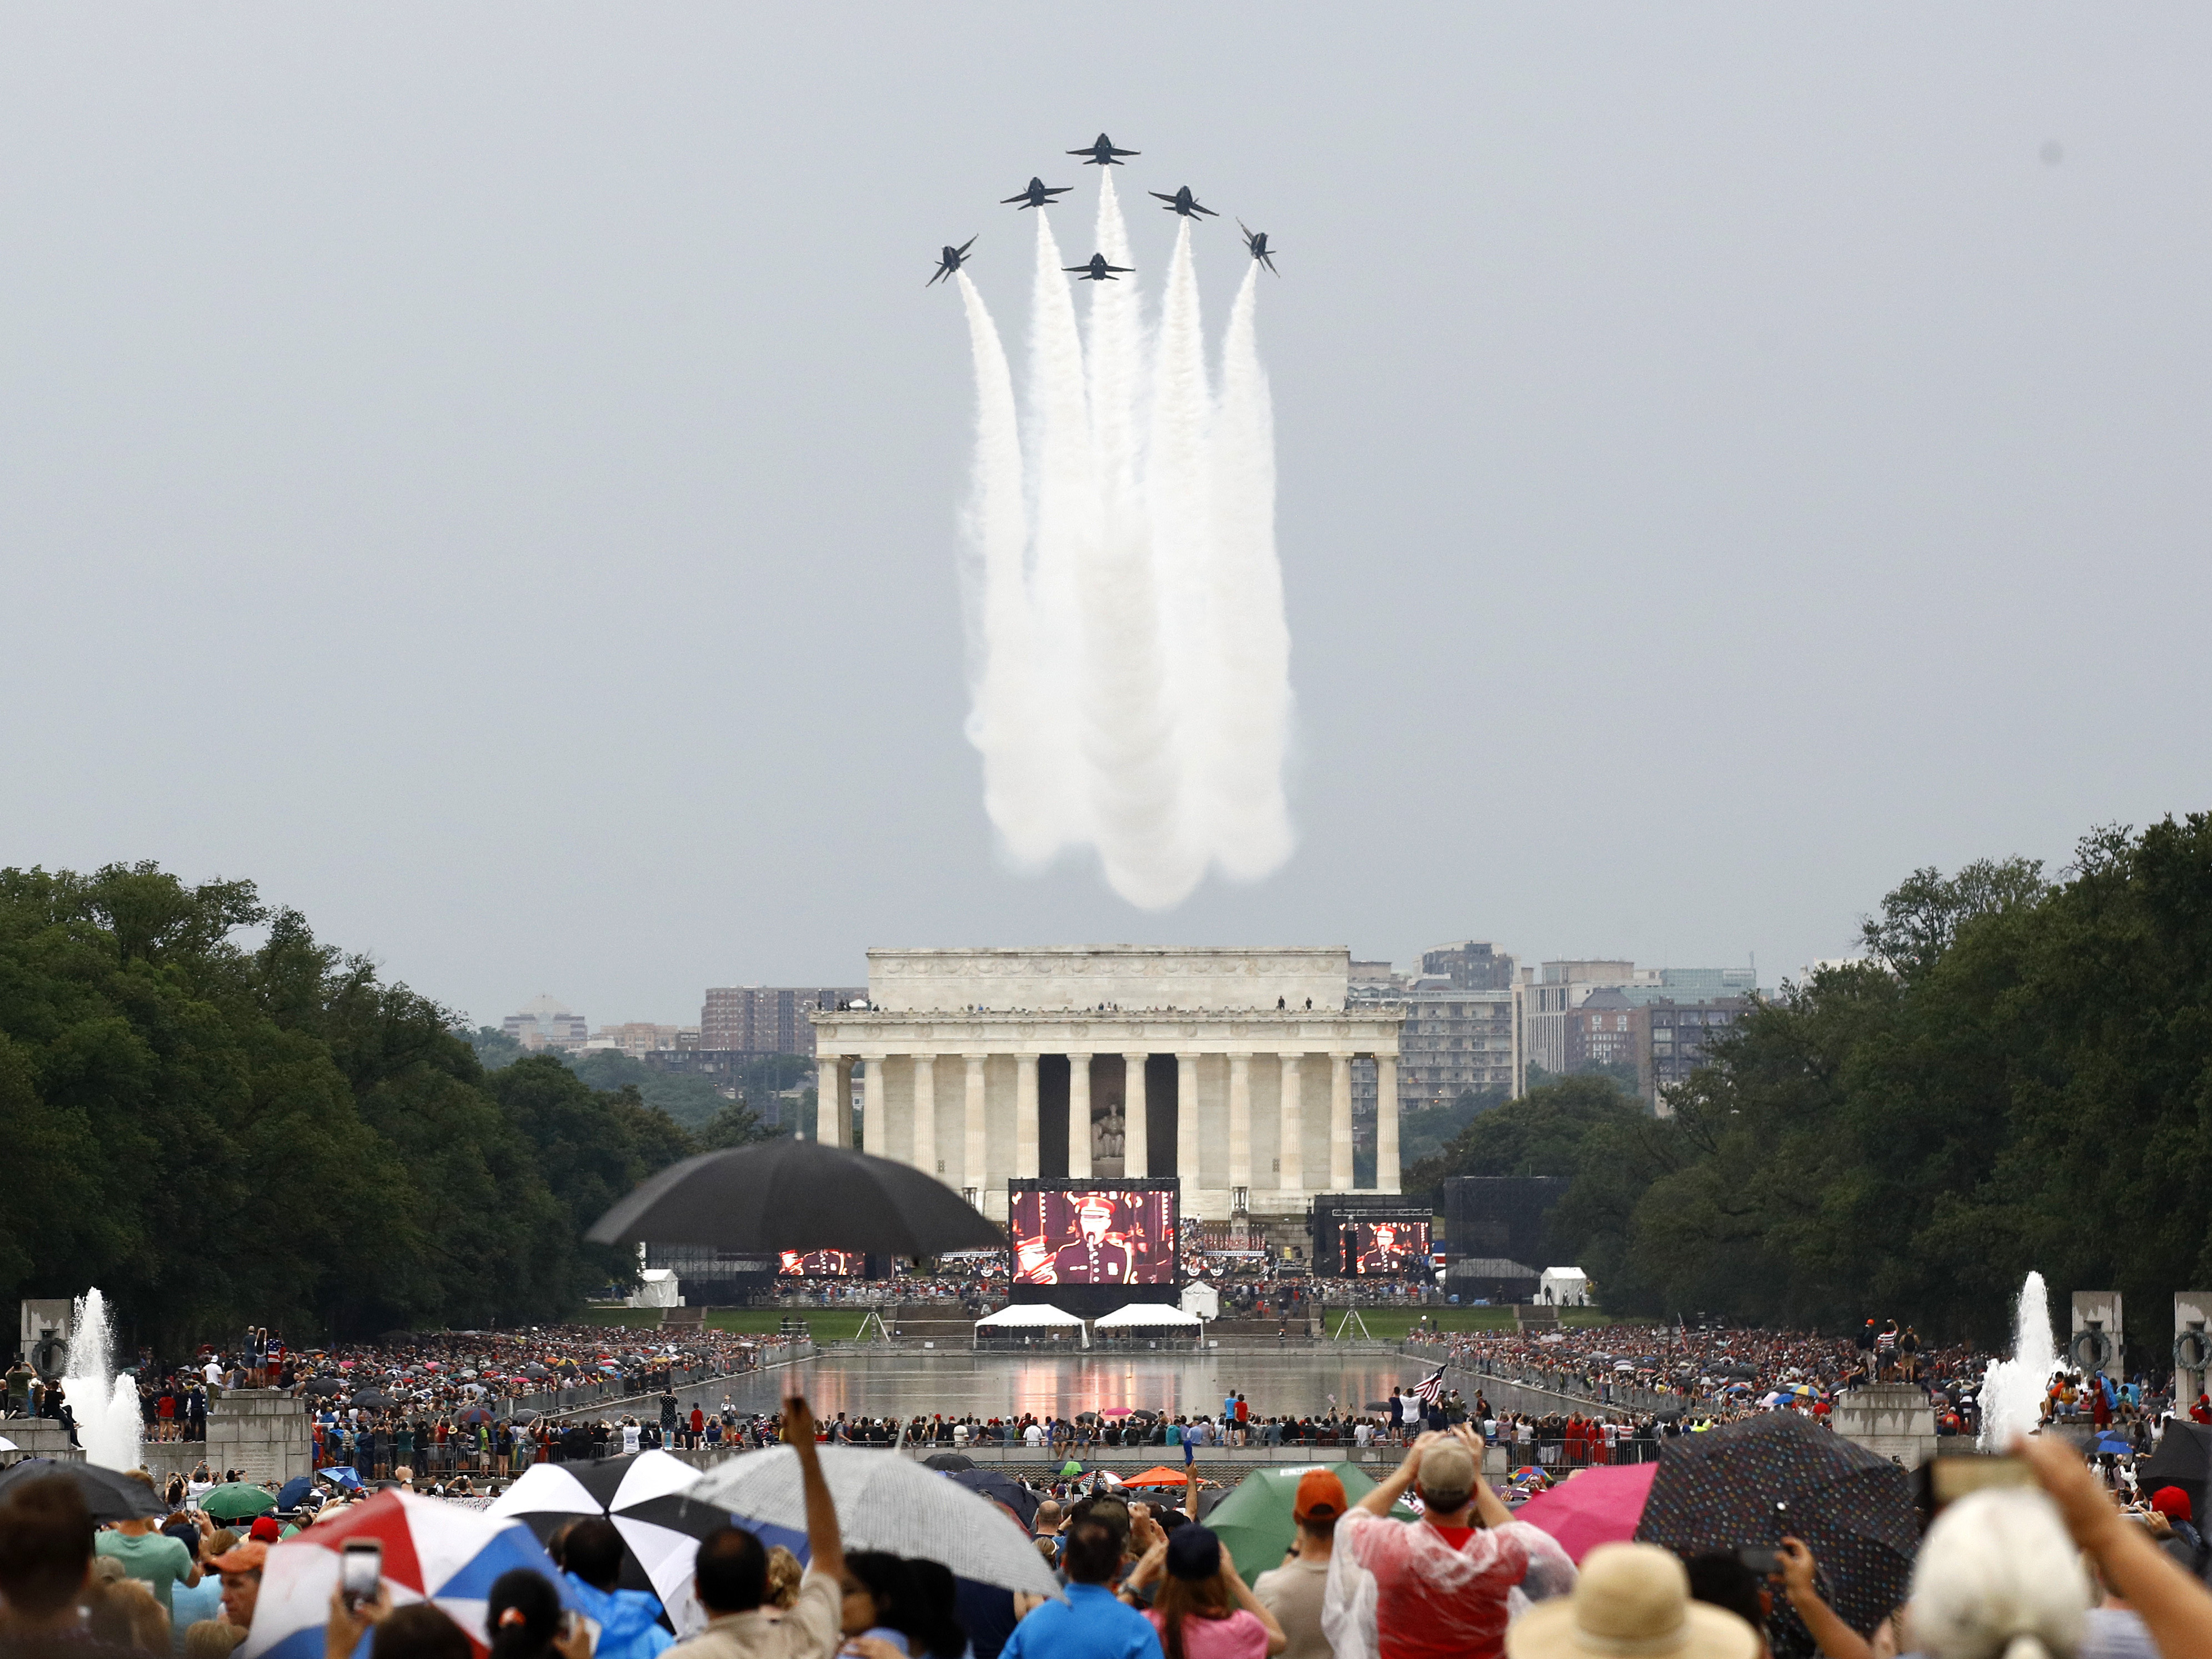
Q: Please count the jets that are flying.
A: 6